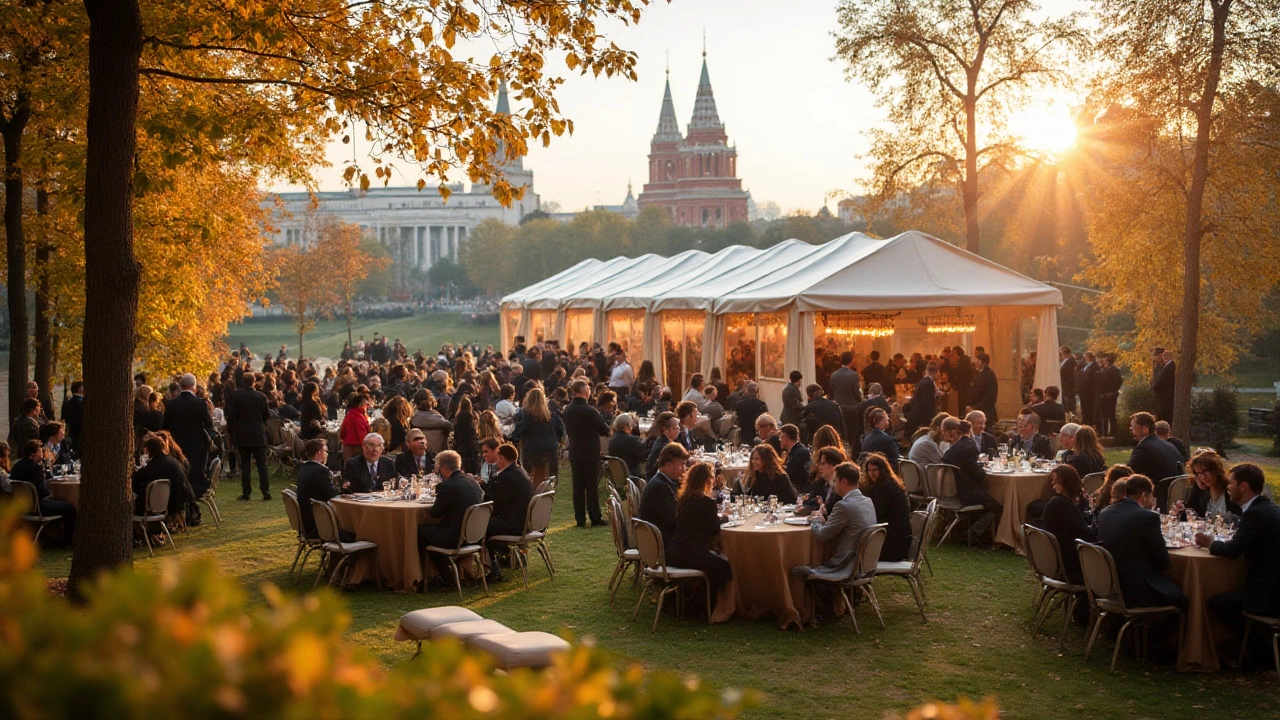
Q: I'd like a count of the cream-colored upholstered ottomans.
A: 3